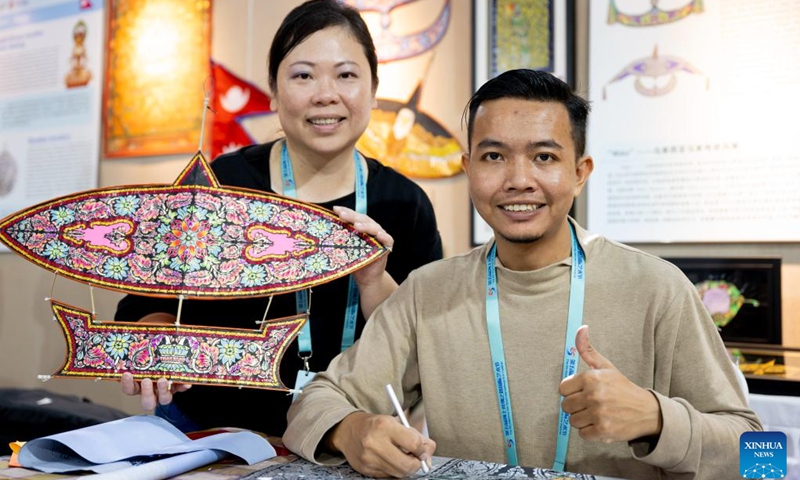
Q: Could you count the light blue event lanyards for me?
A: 2